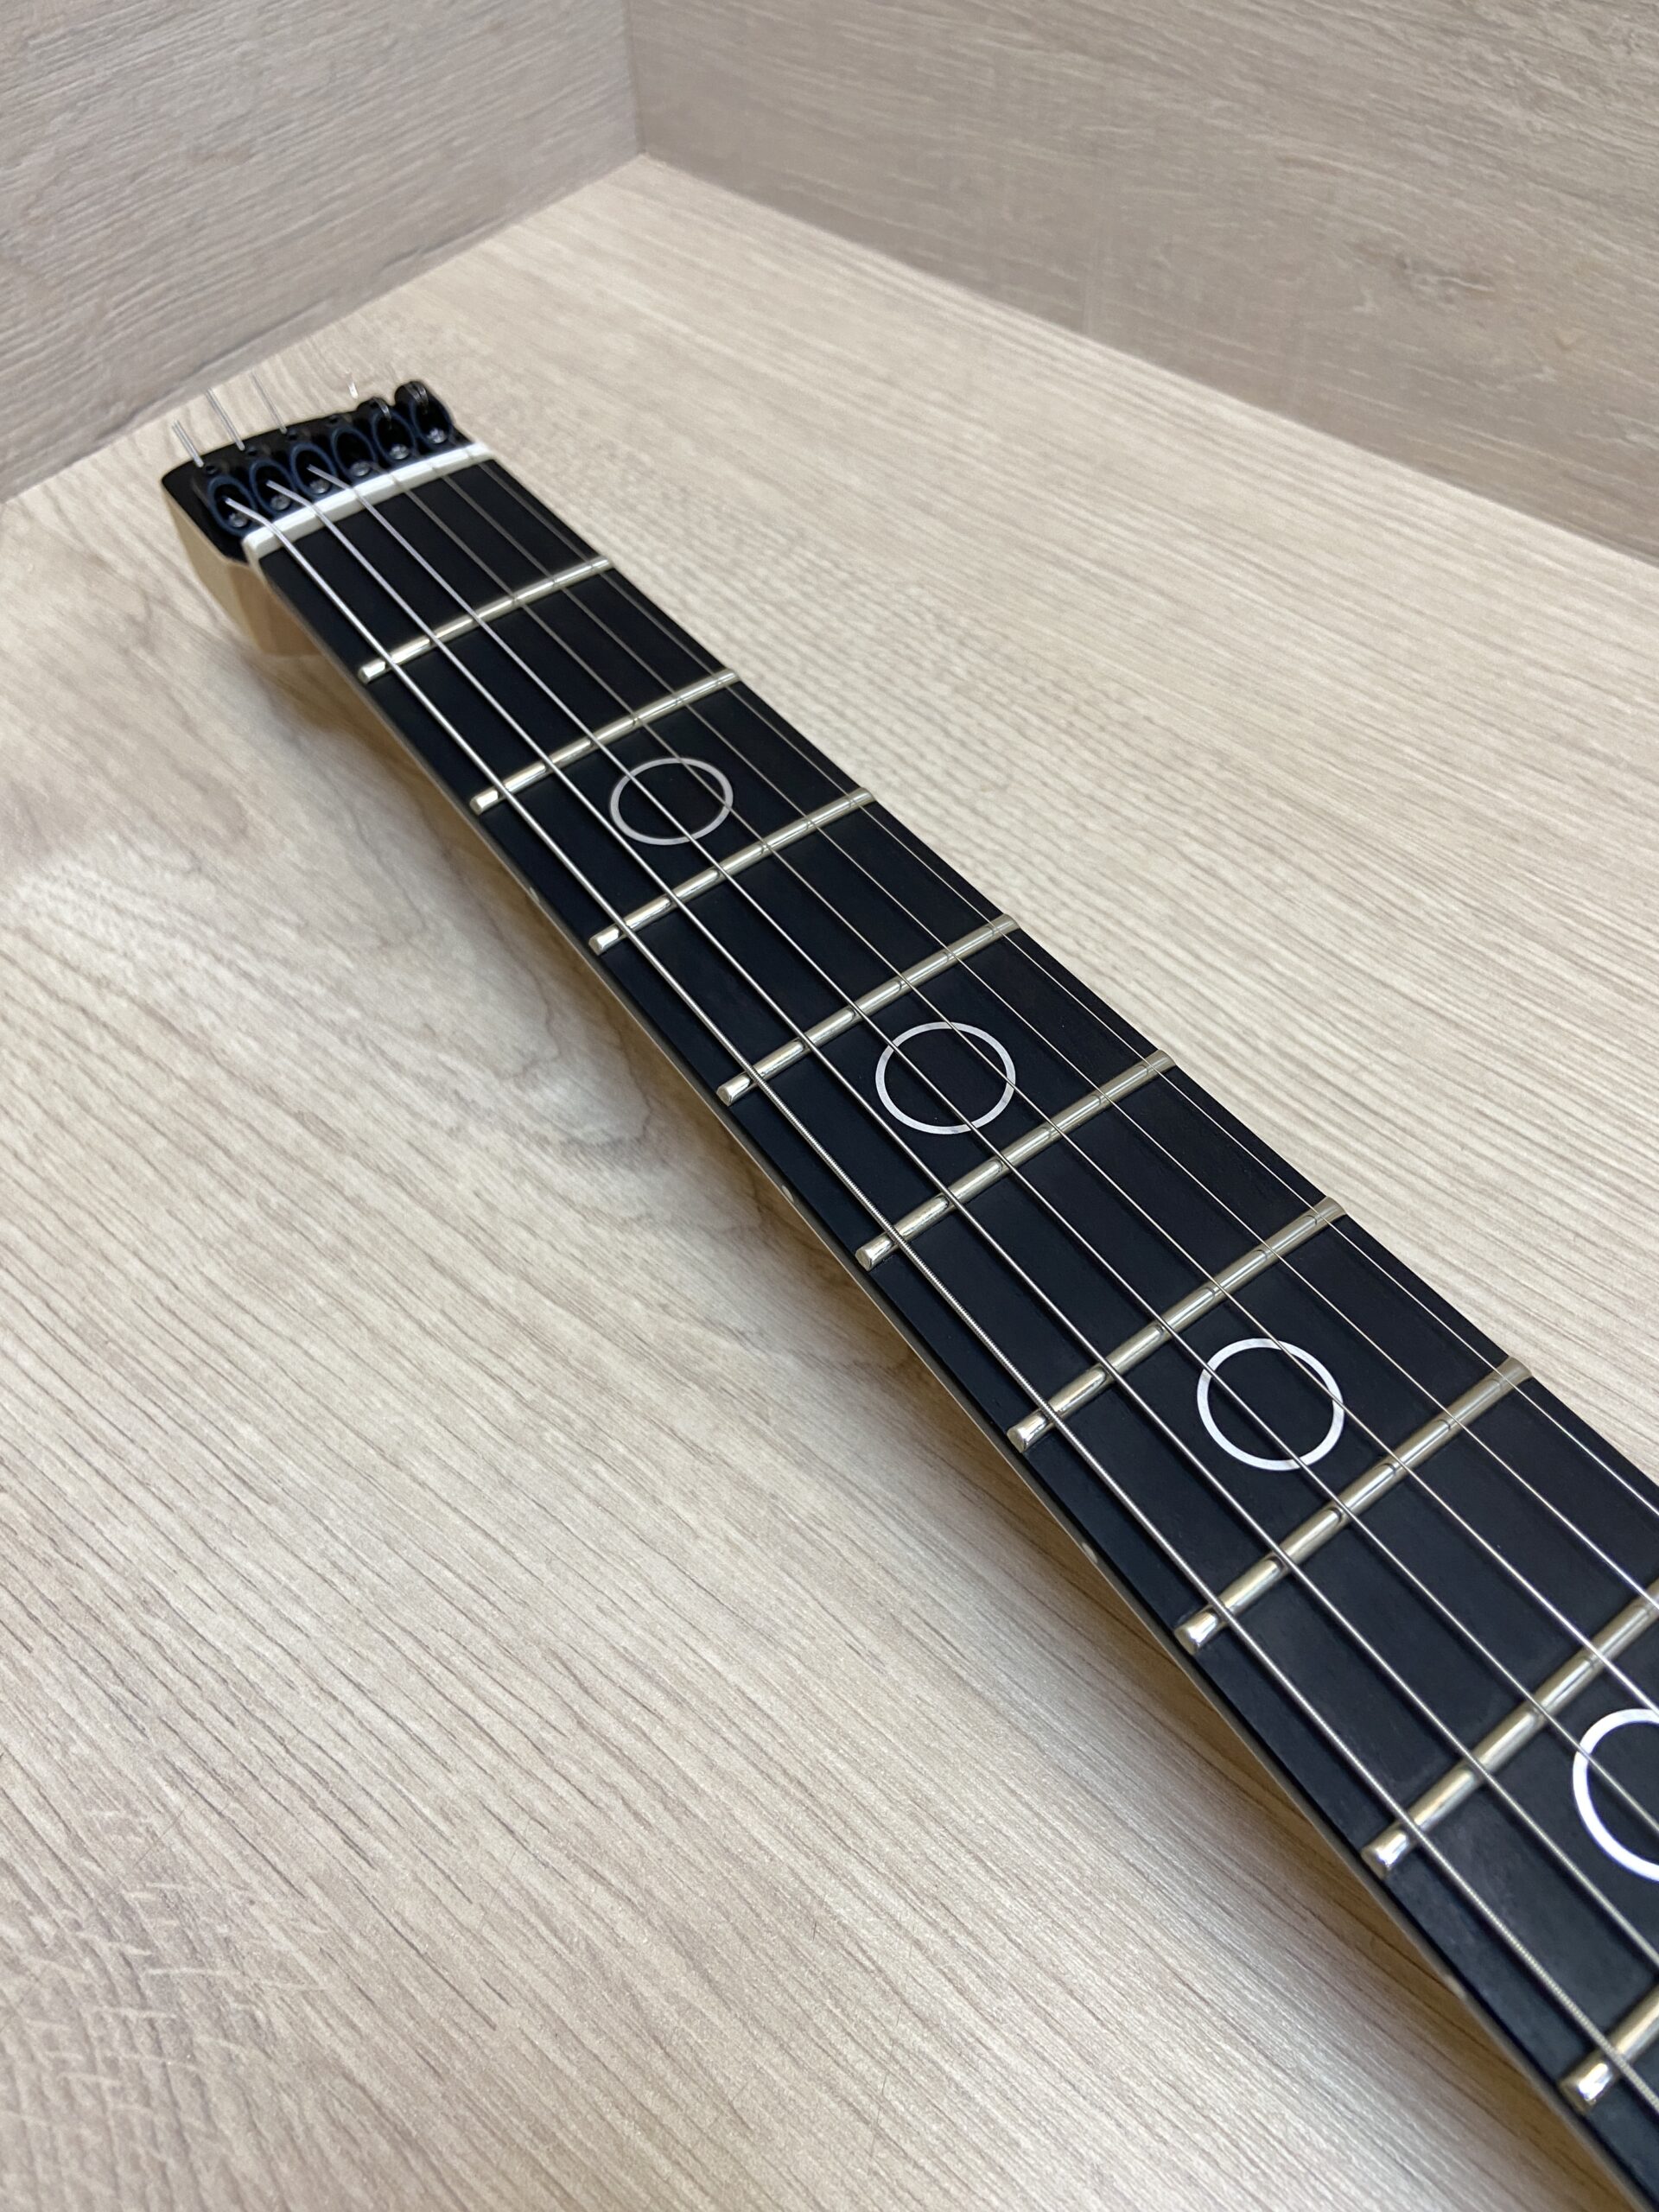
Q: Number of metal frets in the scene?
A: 9